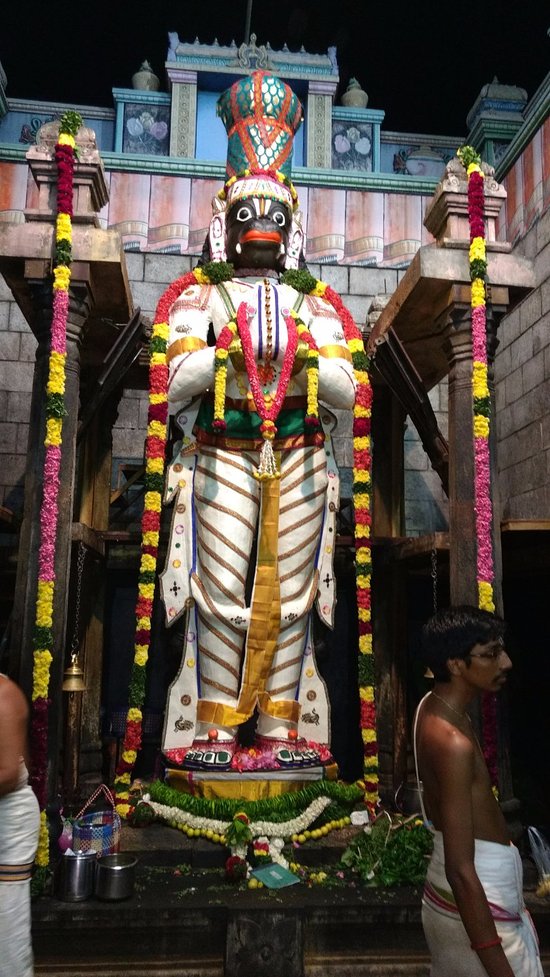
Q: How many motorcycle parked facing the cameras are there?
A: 0